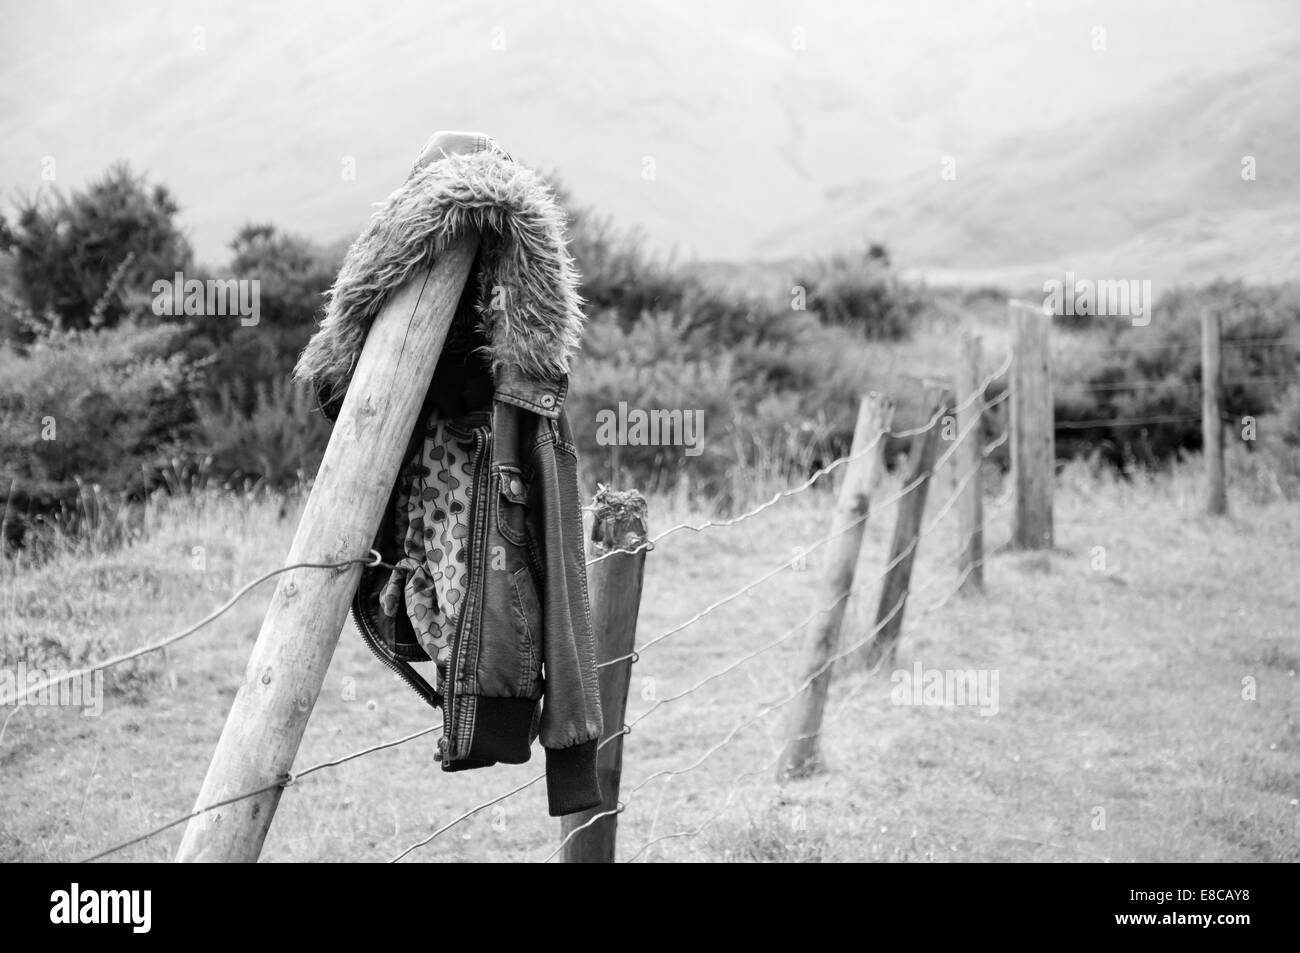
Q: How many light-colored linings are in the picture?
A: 1